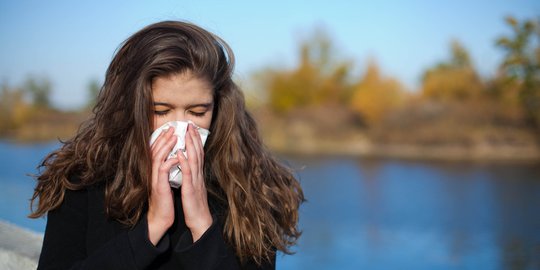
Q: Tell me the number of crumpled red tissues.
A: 0